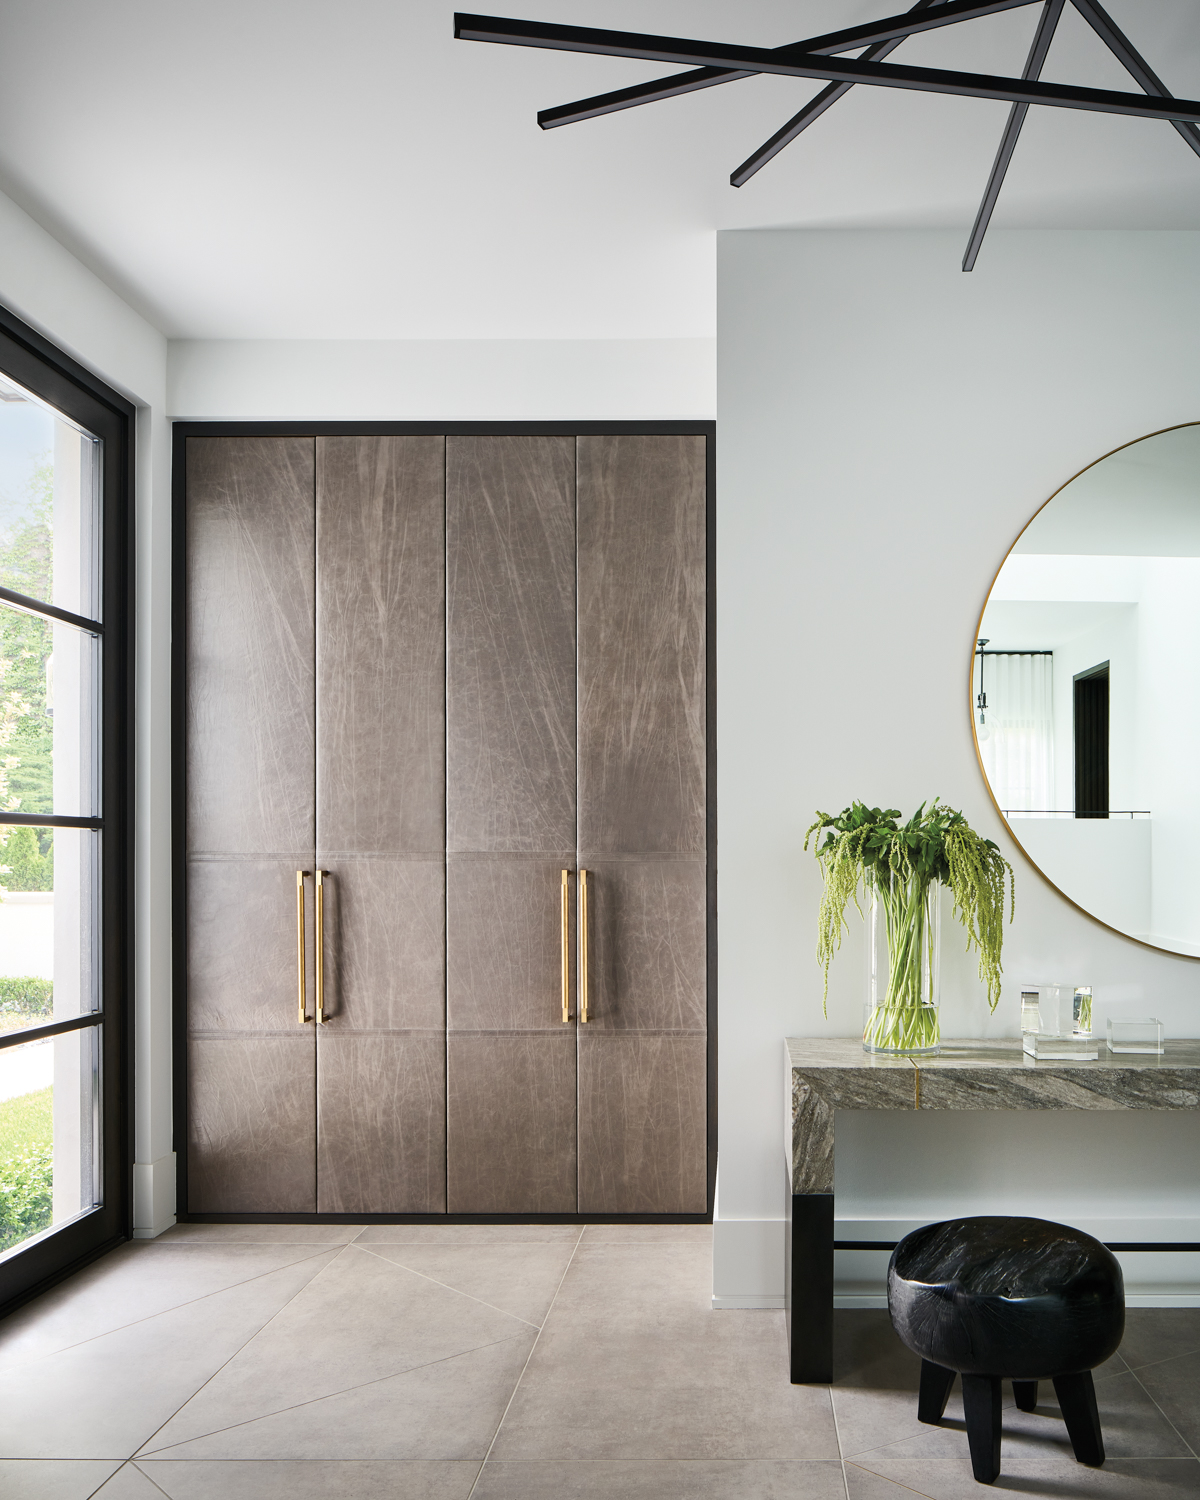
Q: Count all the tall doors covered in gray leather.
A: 4